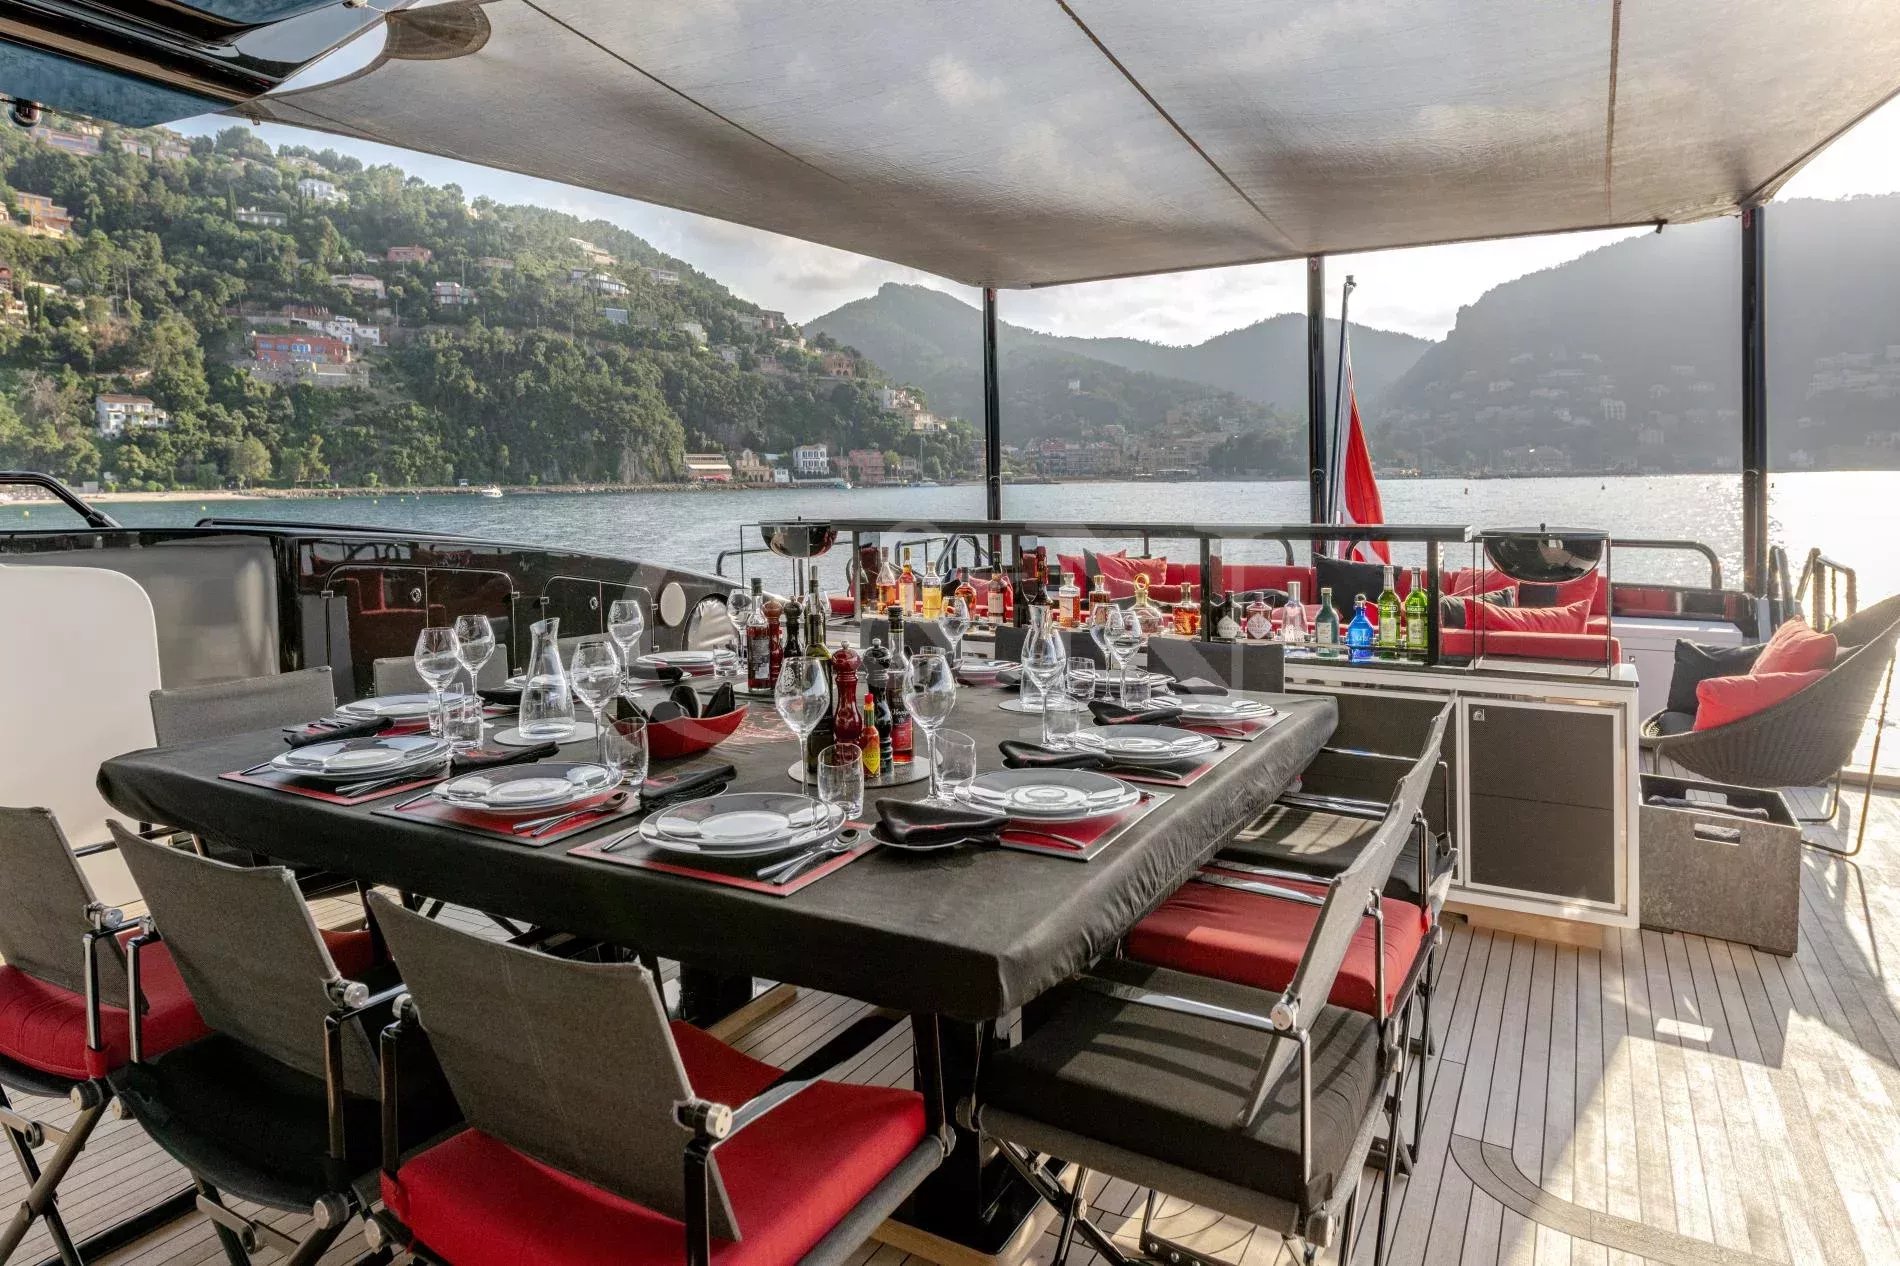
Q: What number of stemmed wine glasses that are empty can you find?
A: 11